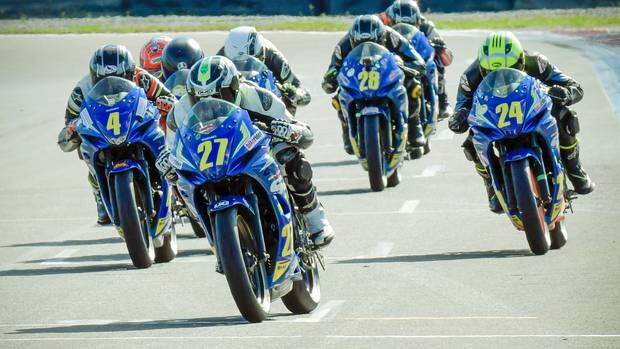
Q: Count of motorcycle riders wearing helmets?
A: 8